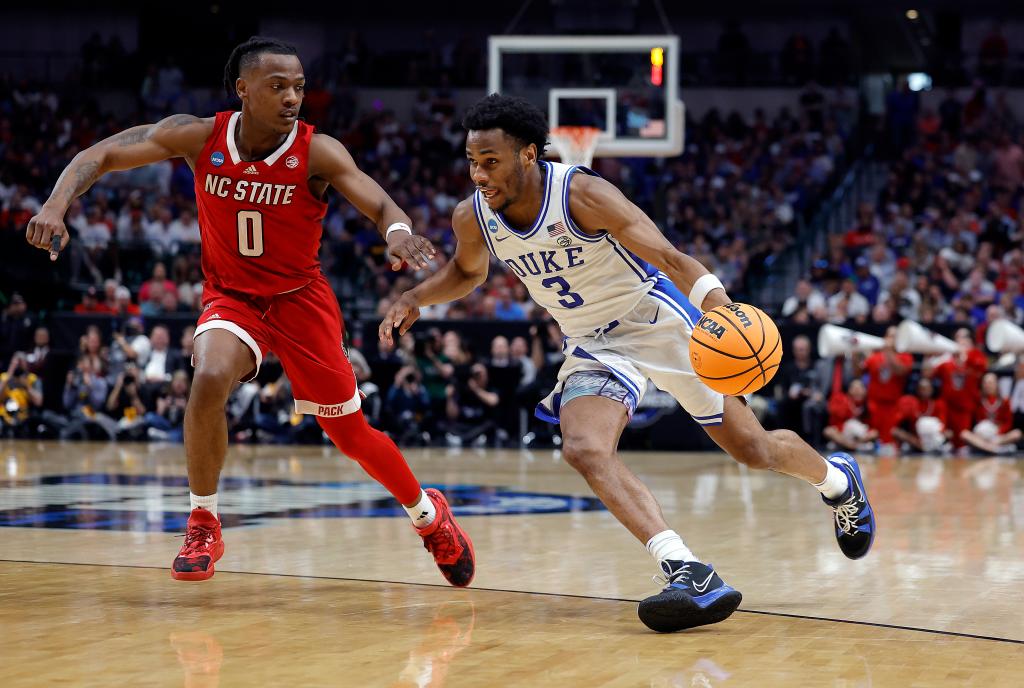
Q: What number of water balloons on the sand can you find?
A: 0